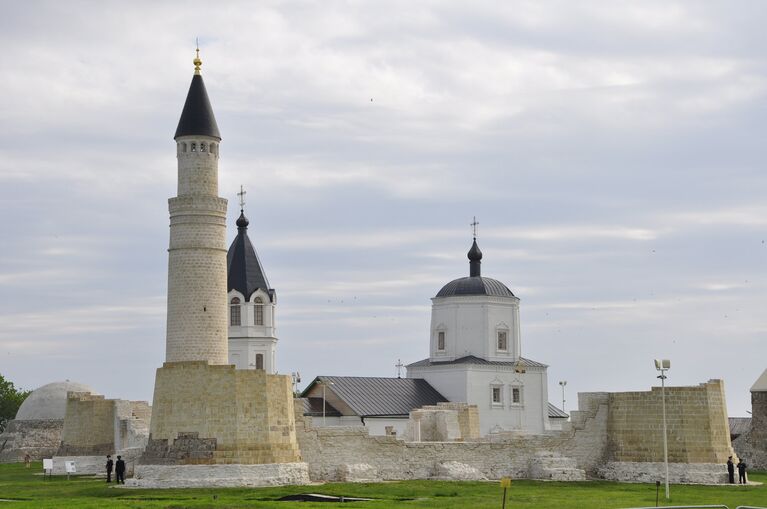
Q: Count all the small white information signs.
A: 2